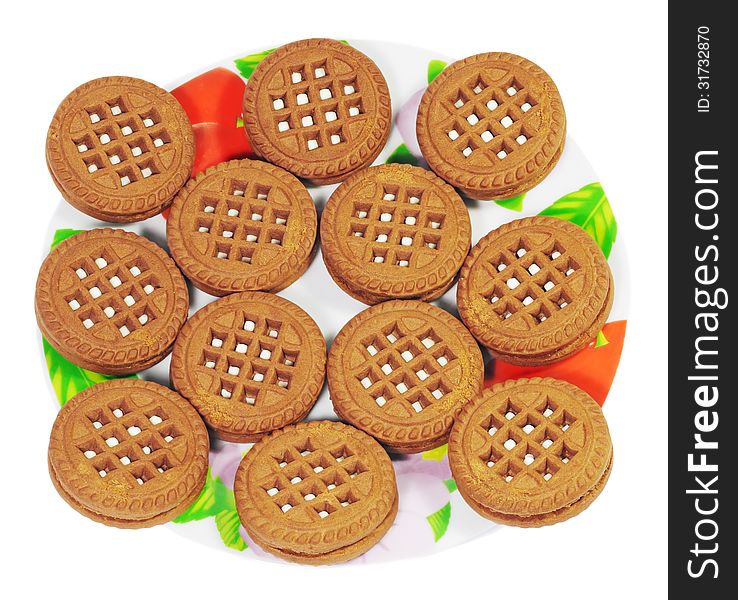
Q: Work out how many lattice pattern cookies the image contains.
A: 12